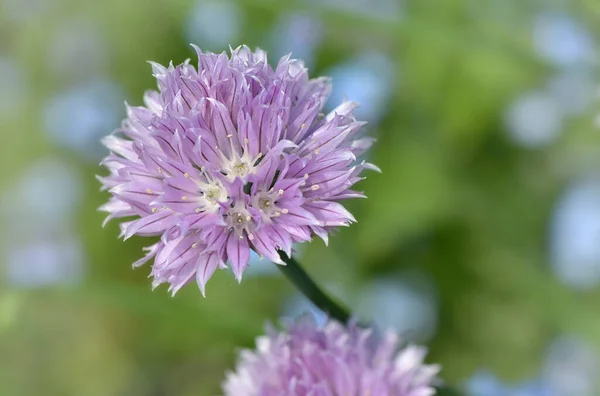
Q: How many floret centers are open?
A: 4